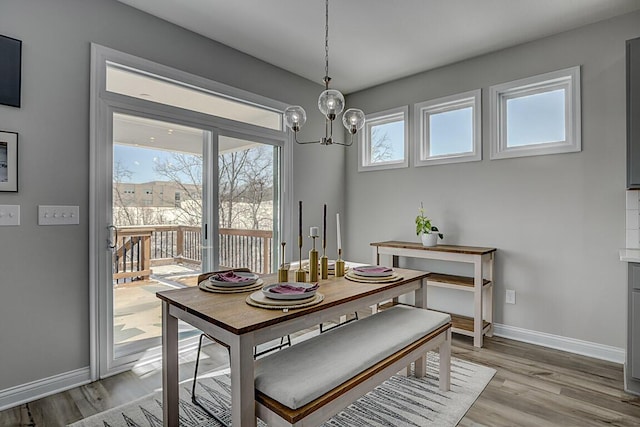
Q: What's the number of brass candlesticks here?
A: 5